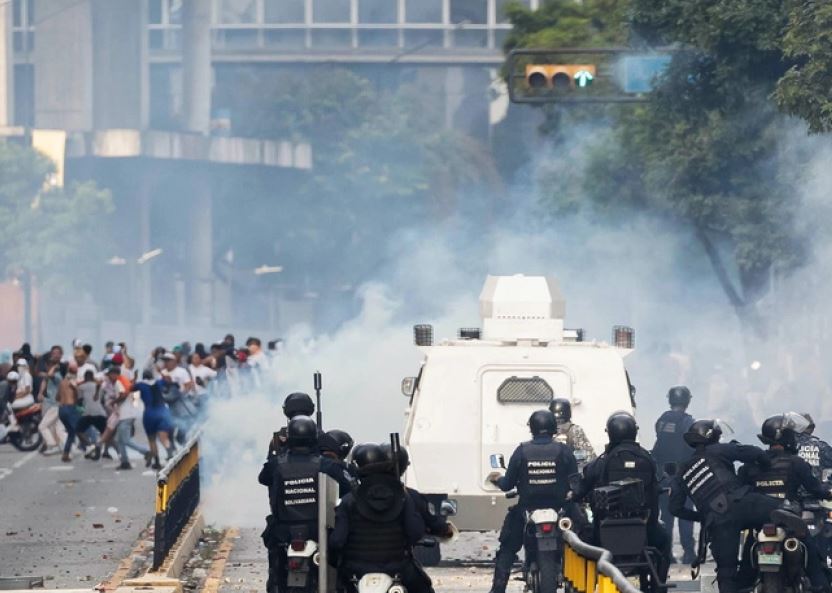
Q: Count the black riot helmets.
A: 12